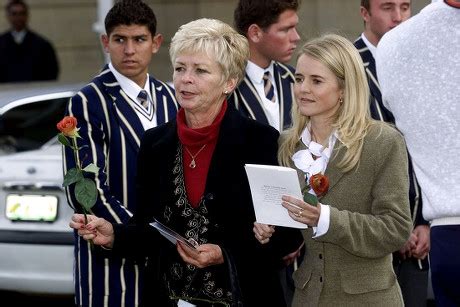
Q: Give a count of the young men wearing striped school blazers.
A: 3